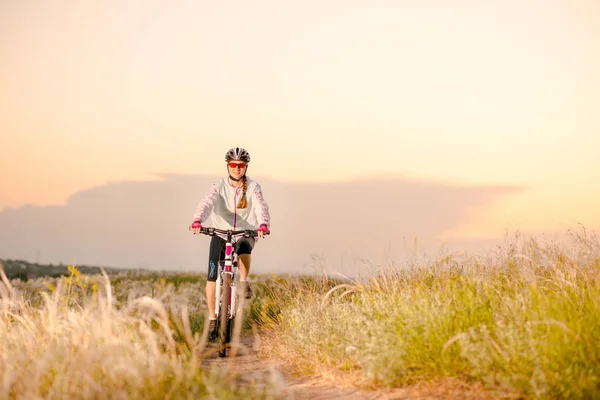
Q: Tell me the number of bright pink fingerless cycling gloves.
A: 2